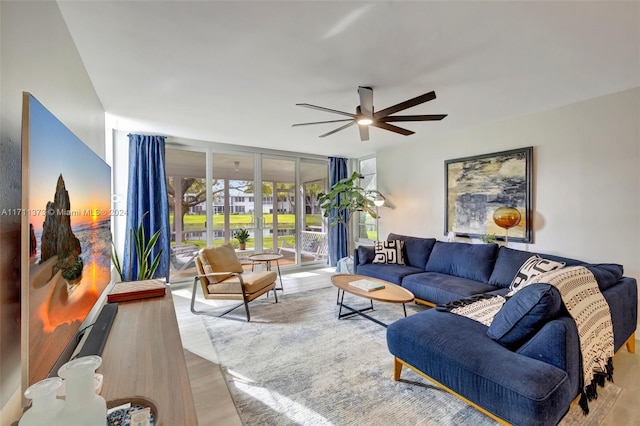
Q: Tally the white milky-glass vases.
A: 2